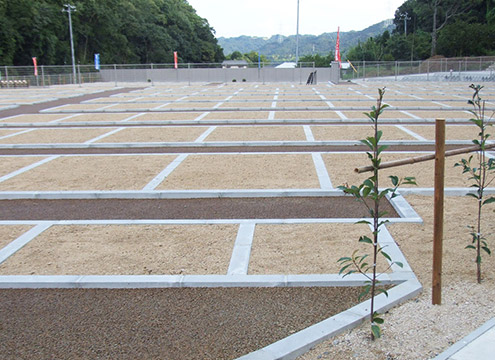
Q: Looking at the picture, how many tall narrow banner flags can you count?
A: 4